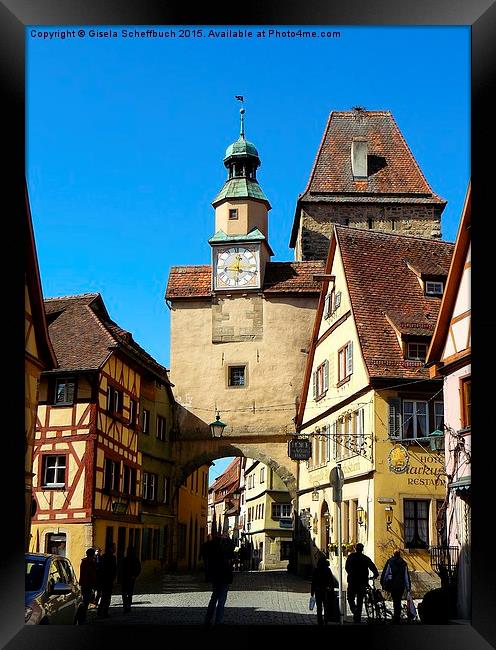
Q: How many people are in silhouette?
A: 7